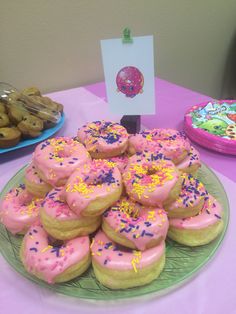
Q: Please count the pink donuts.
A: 15